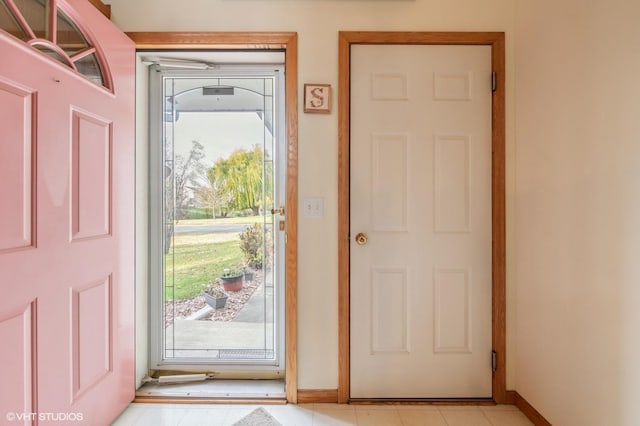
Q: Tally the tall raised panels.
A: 8